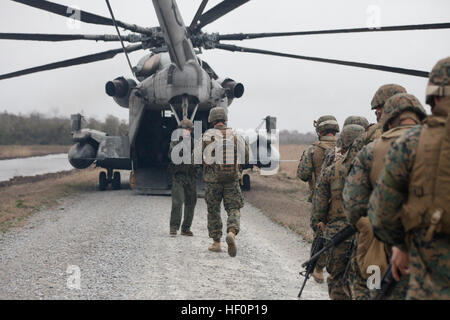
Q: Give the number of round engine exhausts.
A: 2